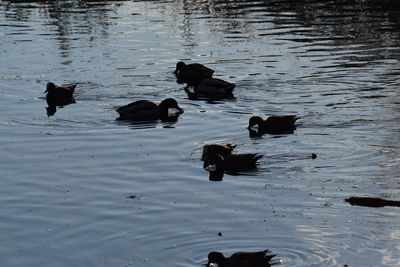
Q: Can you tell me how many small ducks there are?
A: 8